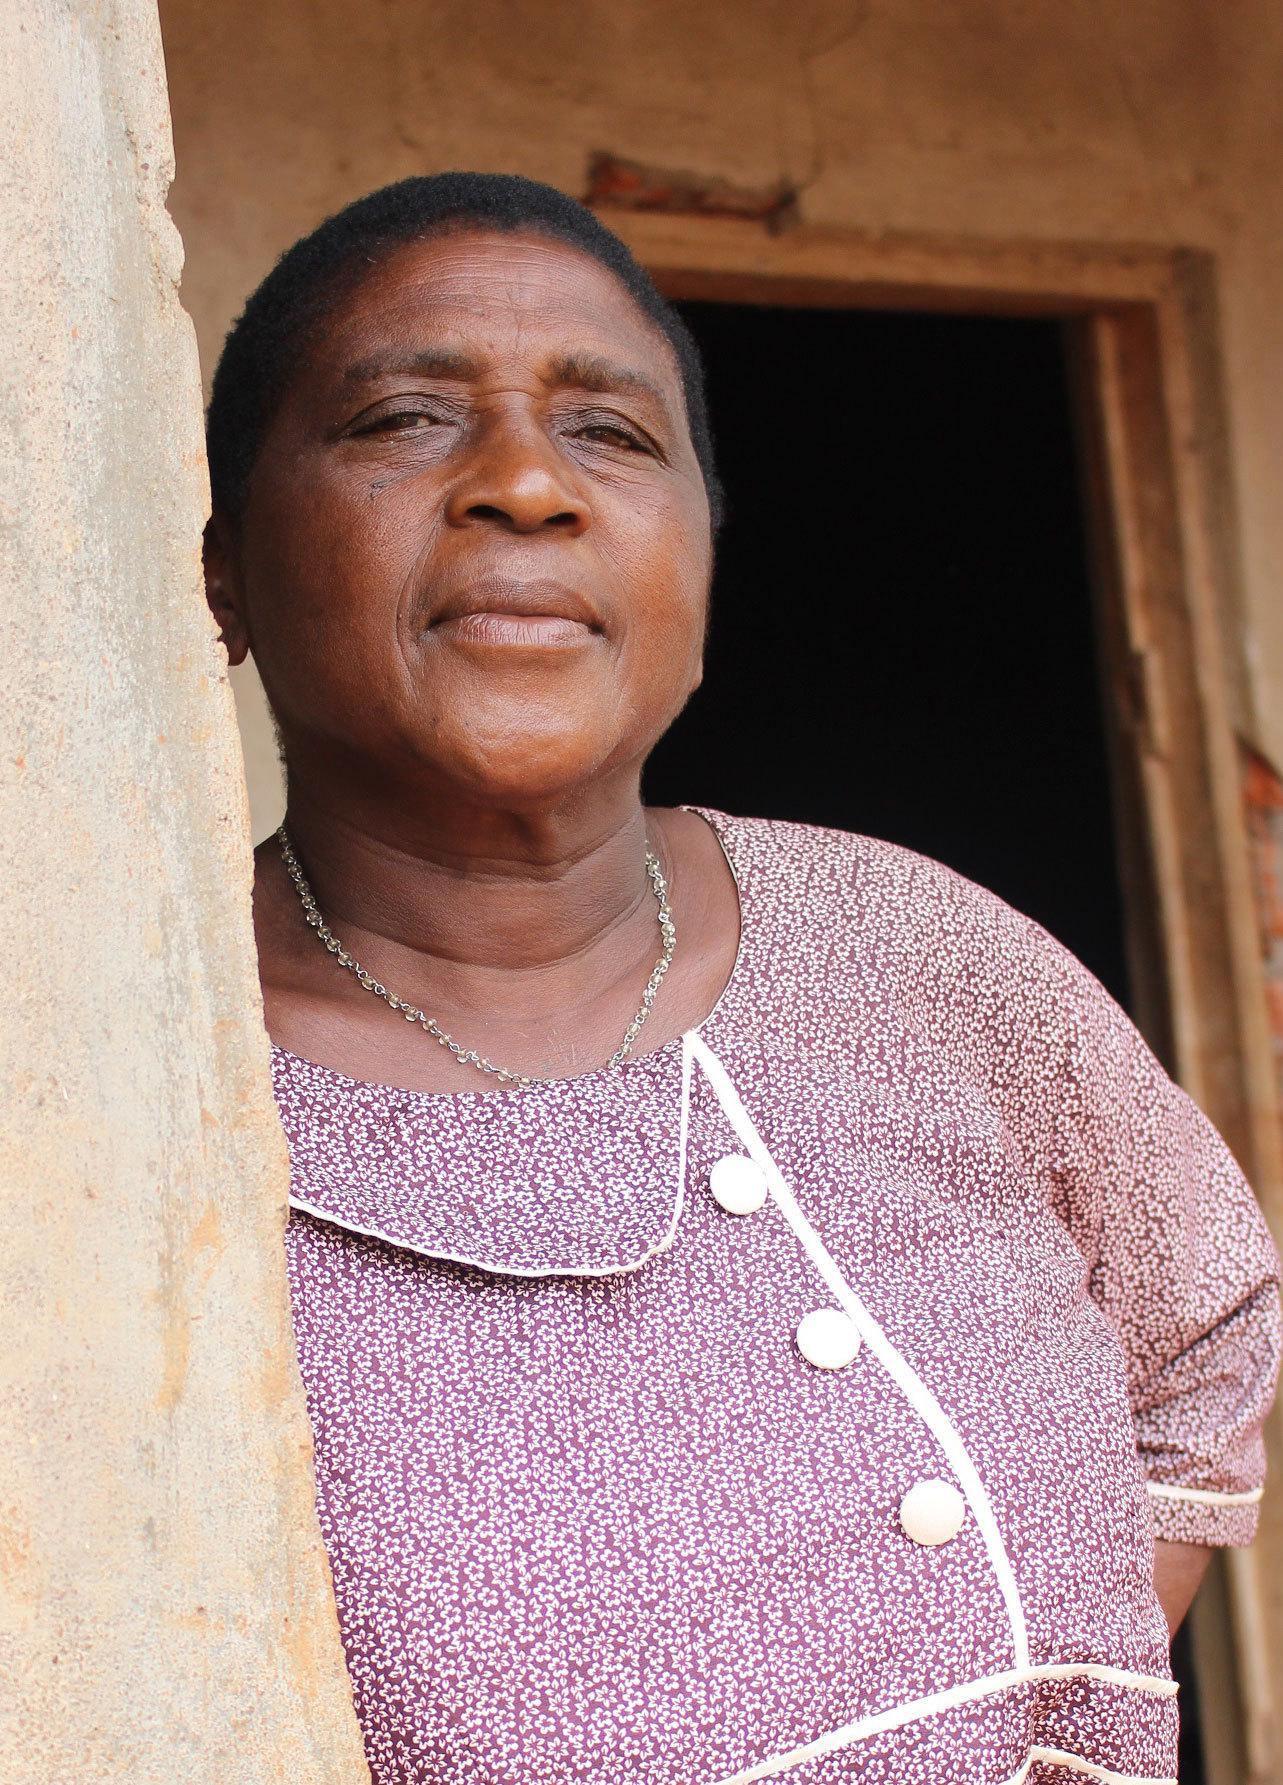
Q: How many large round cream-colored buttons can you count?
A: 3